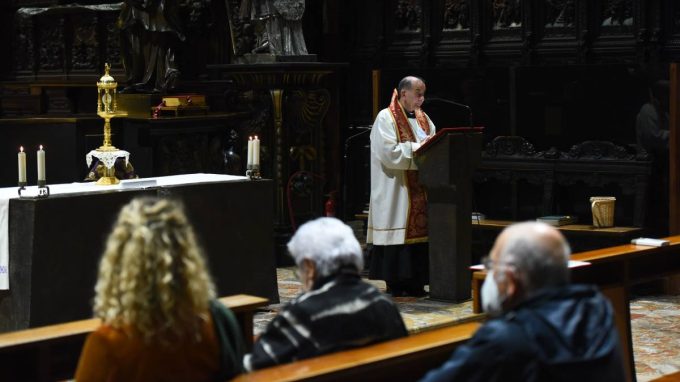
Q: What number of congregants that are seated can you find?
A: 3